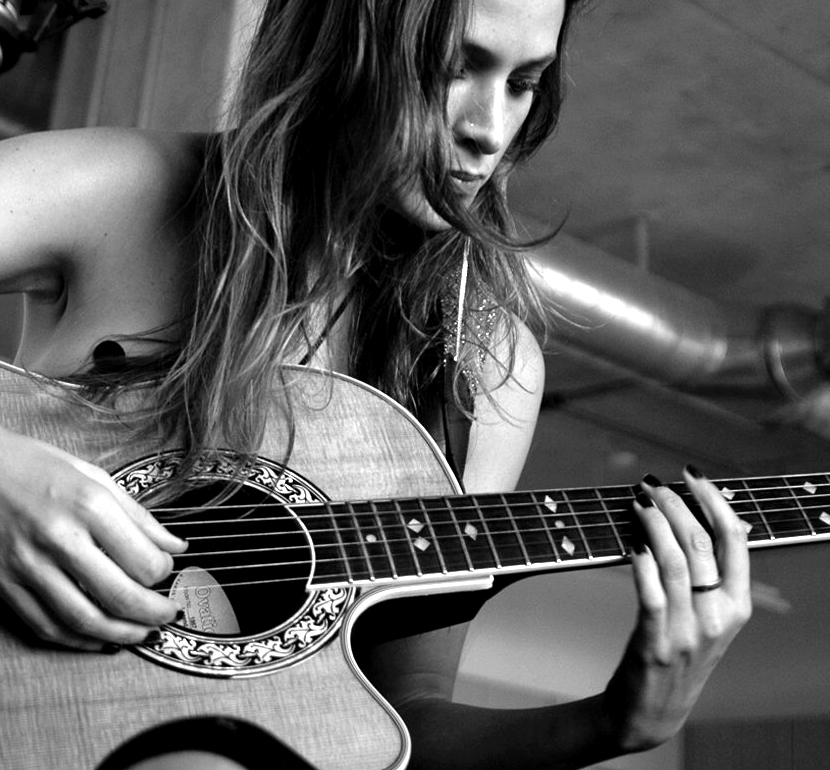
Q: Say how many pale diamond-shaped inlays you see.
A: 9